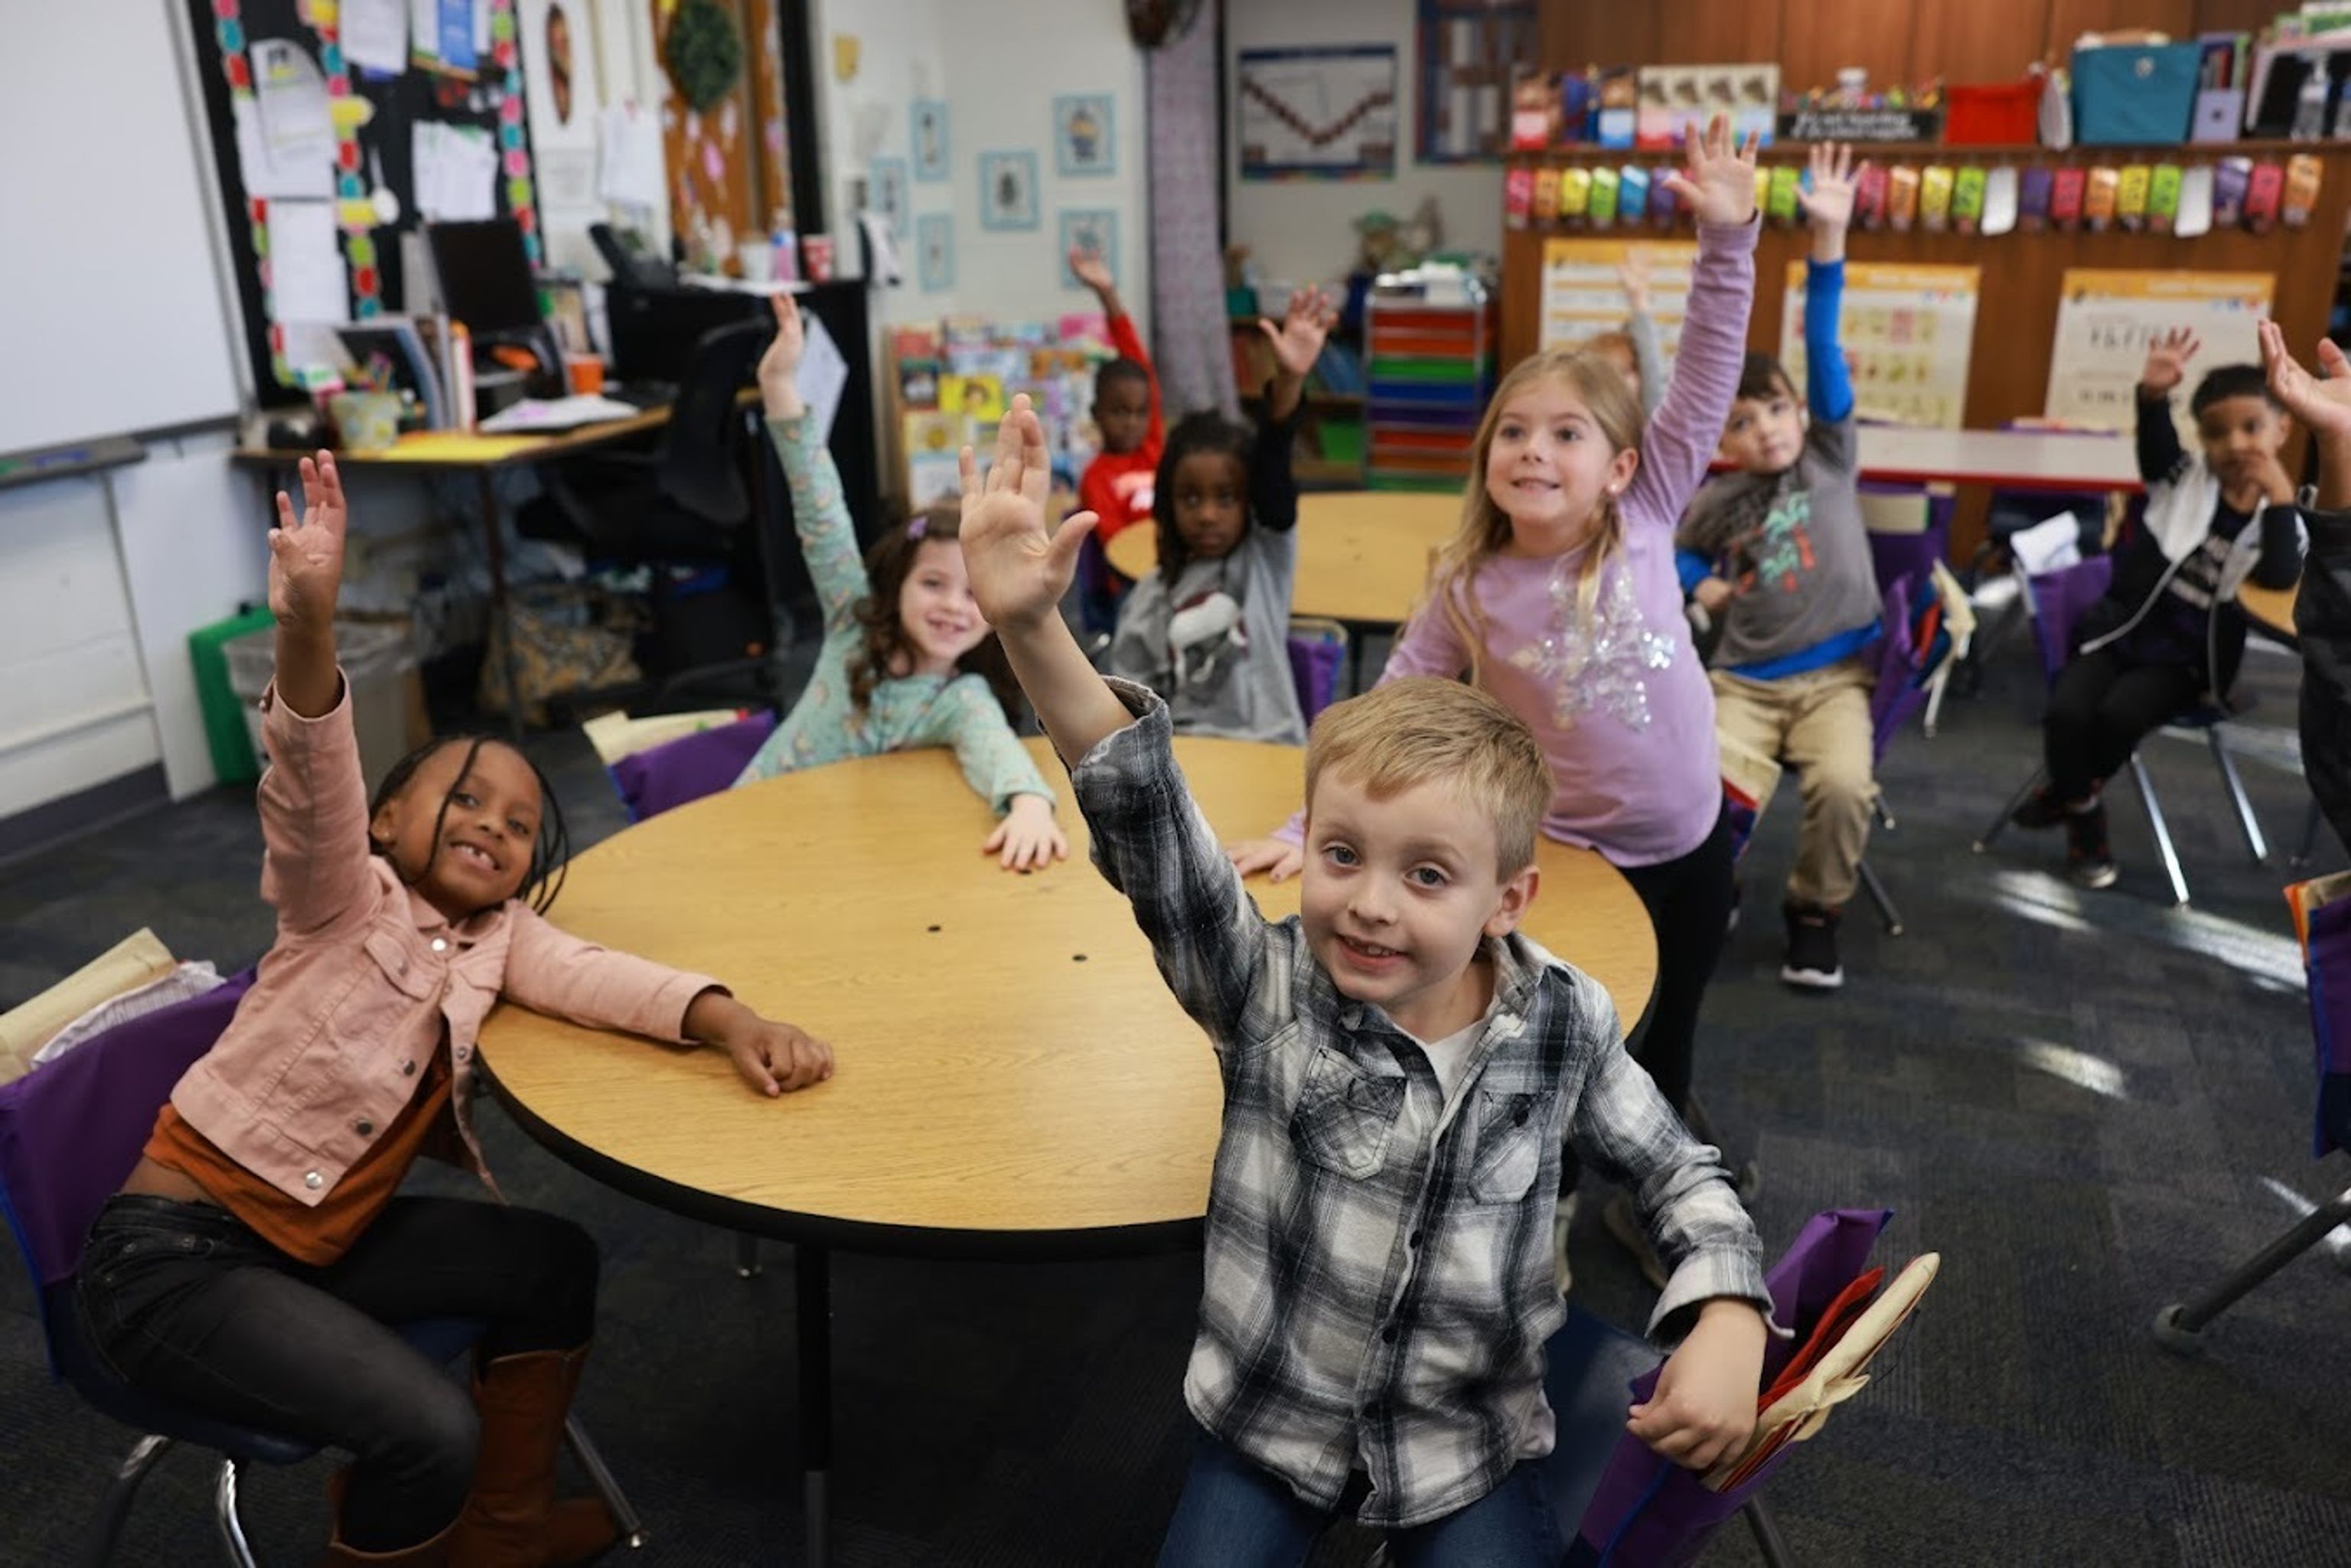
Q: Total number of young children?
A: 10